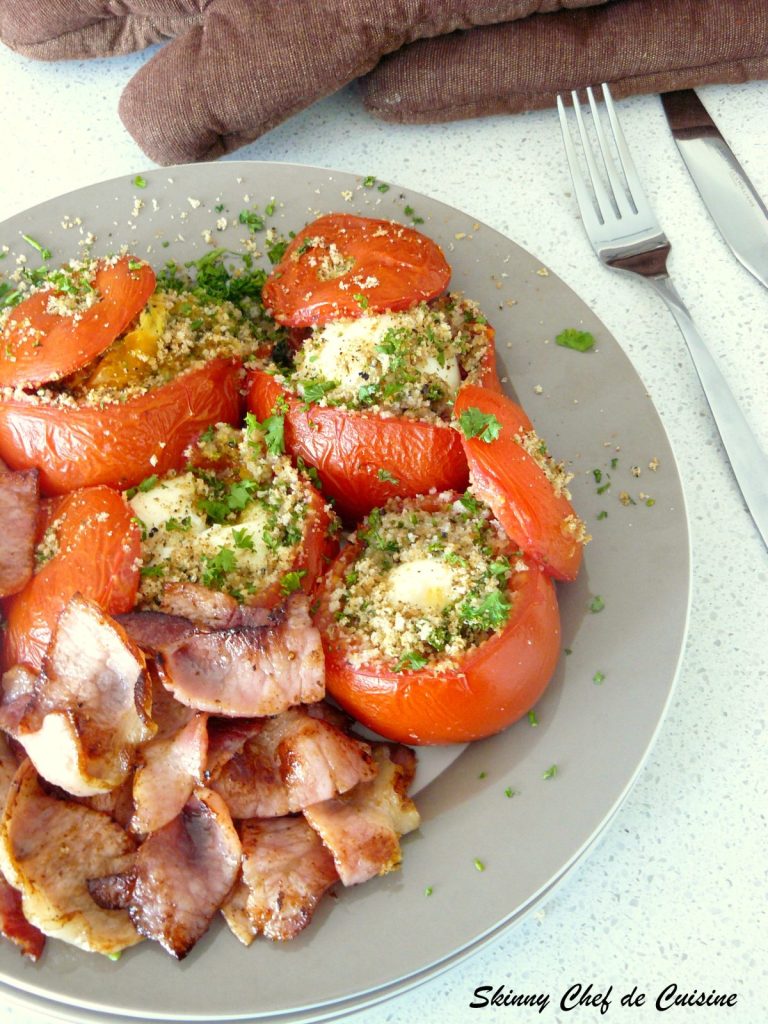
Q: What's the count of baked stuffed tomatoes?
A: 4